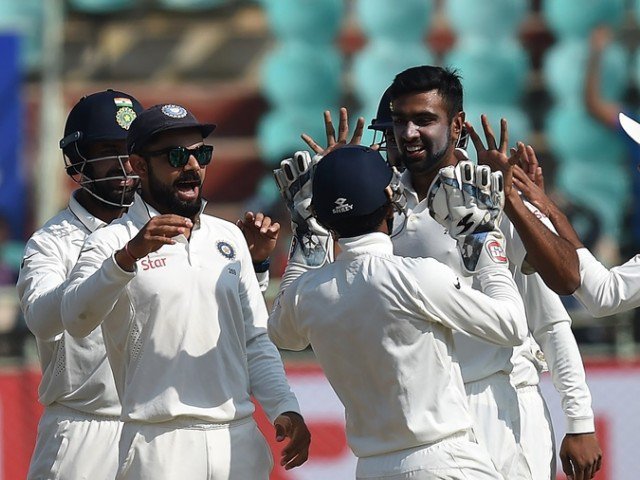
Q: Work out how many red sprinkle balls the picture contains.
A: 0